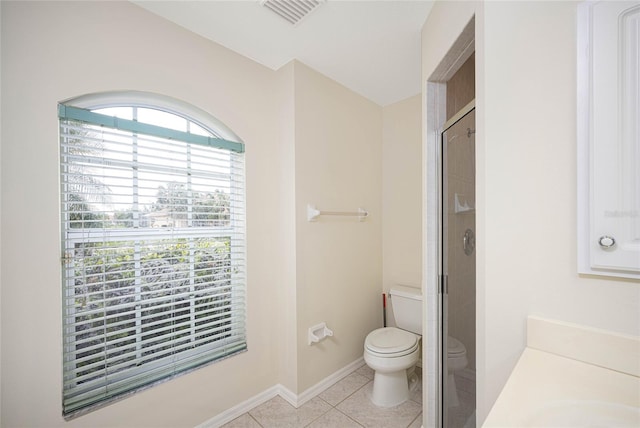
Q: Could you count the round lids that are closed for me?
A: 1